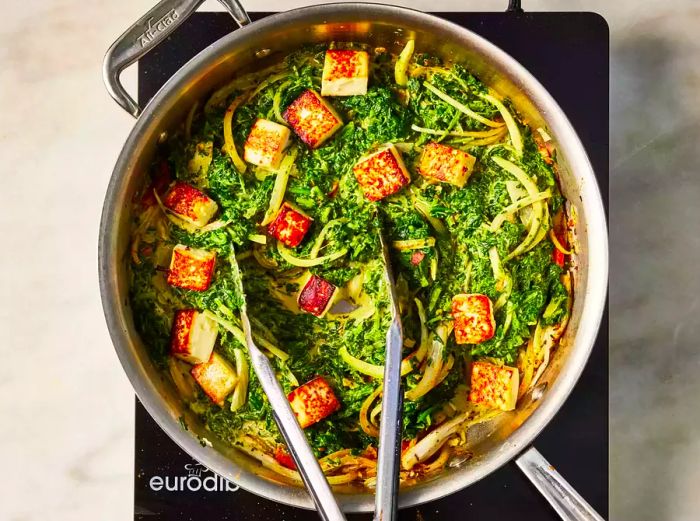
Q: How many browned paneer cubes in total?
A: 14